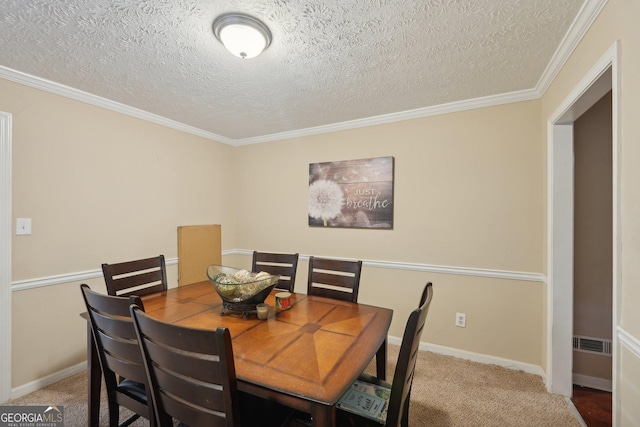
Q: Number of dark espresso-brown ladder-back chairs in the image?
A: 6